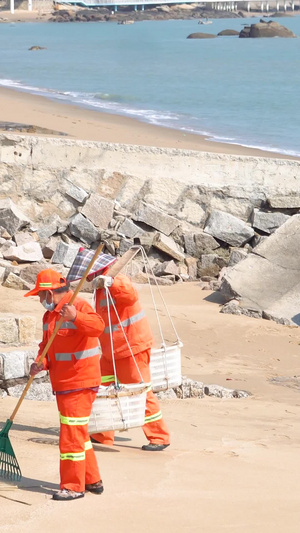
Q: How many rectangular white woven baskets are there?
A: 2